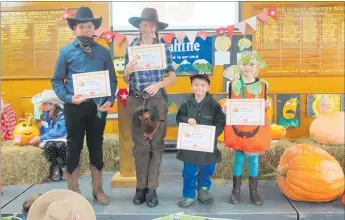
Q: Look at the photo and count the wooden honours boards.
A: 2